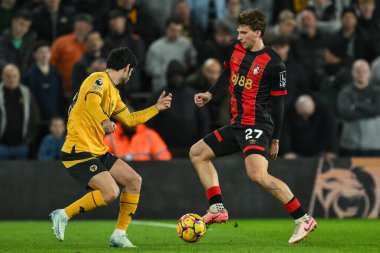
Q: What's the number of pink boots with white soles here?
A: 2